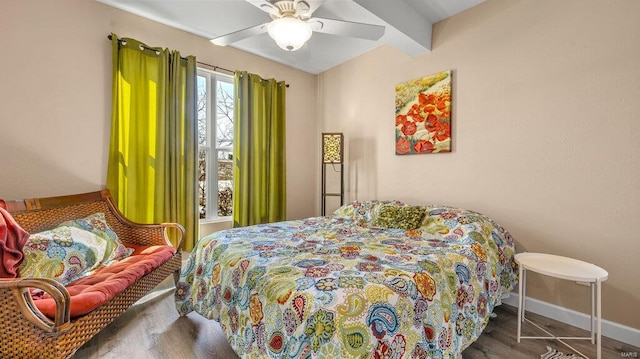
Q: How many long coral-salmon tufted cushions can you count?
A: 1